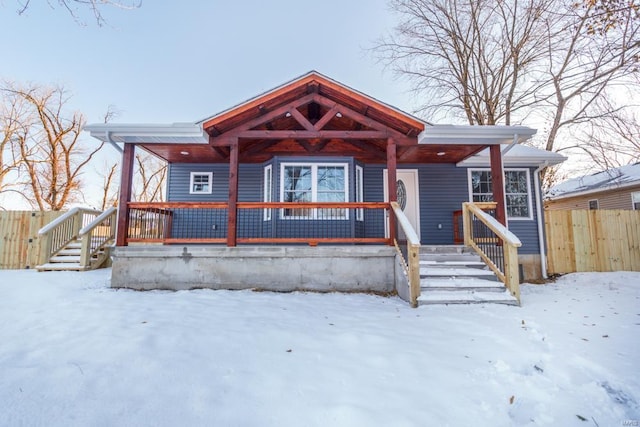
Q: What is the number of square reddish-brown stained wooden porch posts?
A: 4